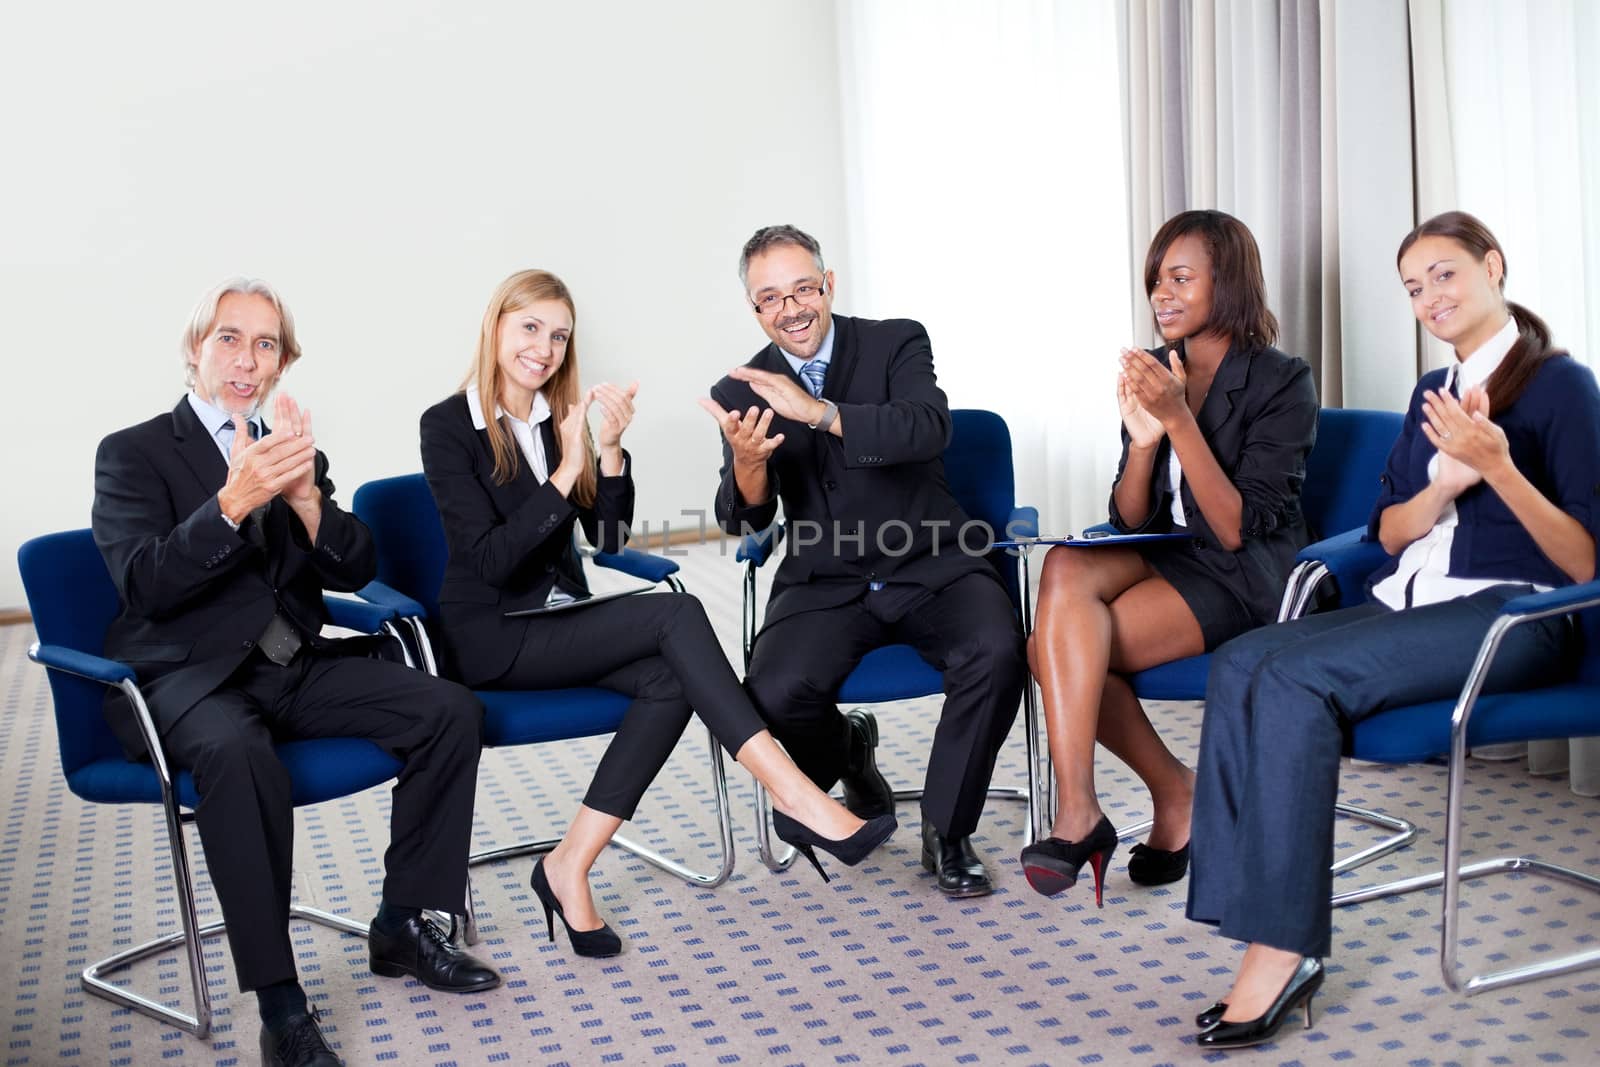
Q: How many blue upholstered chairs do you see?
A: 5